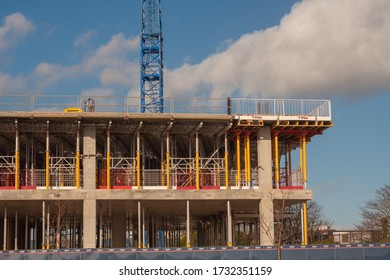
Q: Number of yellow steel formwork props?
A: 15